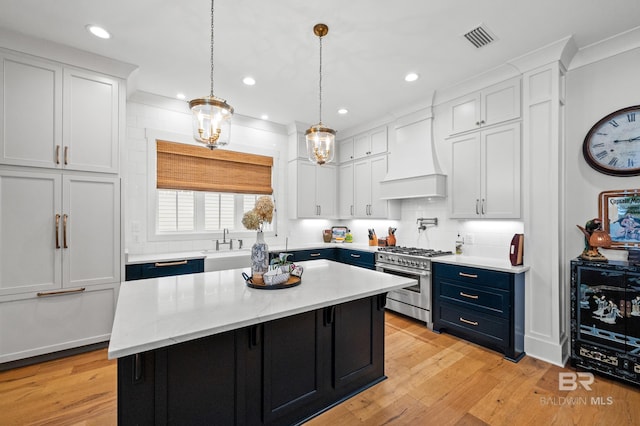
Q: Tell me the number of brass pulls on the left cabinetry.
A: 5